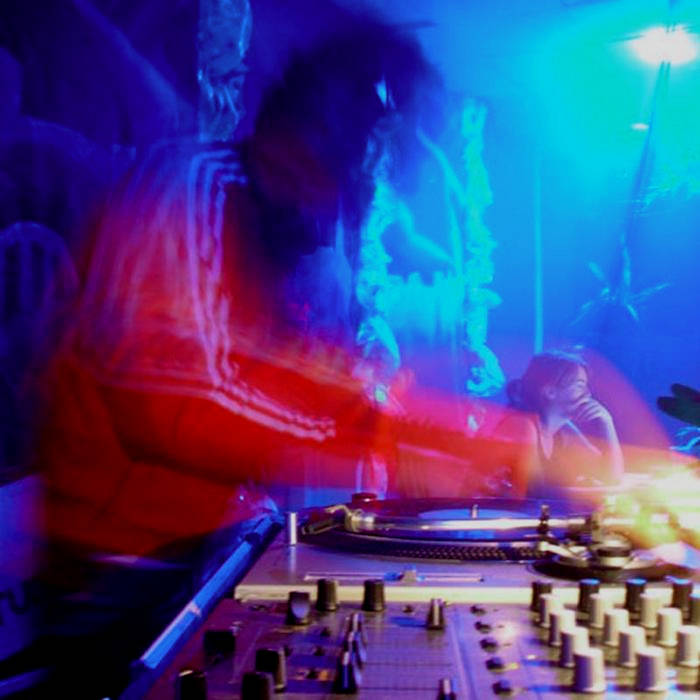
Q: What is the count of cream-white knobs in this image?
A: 11